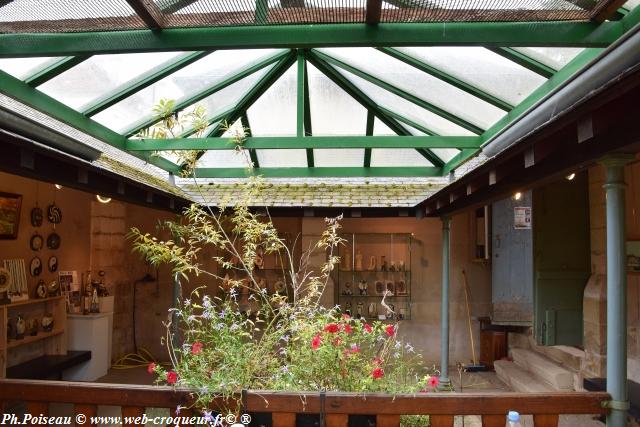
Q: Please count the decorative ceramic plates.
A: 6